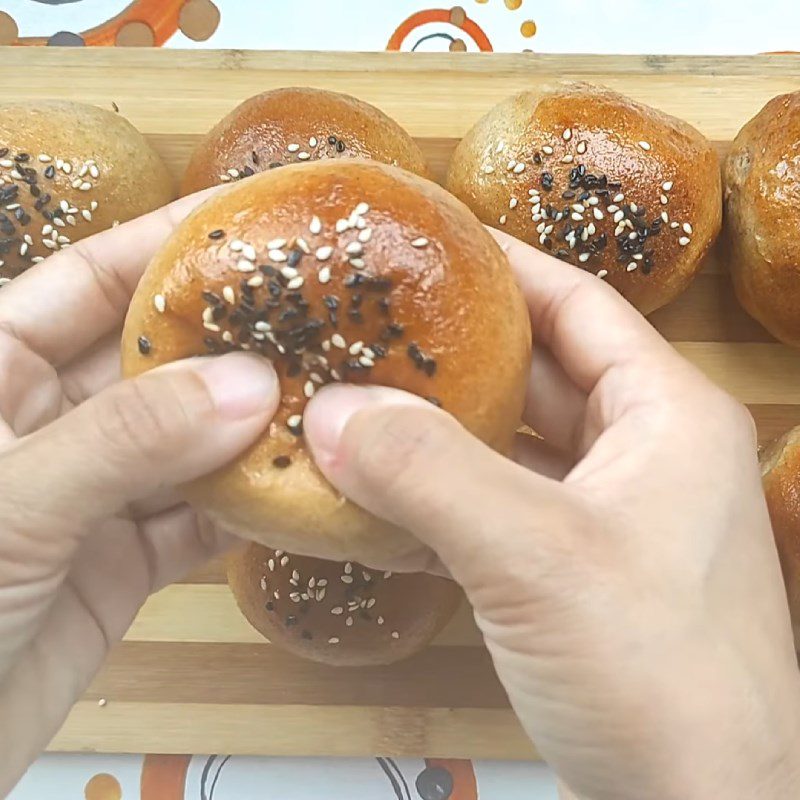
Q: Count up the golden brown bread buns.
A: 7